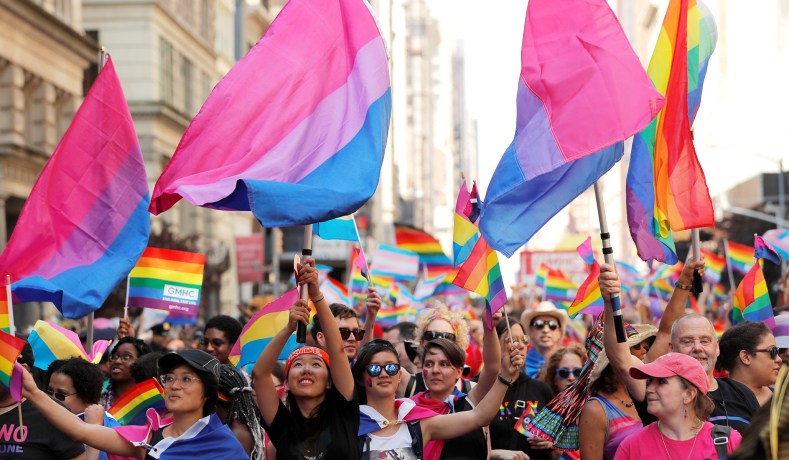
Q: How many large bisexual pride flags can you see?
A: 3